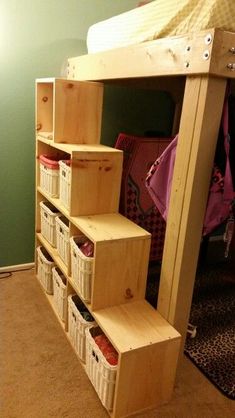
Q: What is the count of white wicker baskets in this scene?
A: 9